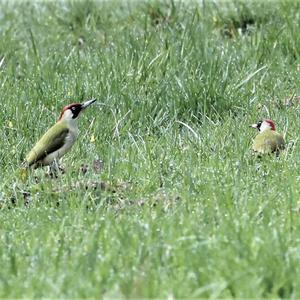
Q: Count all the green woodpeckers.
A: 2